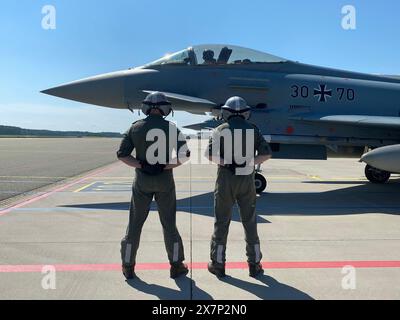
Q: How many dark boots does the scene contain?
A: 4